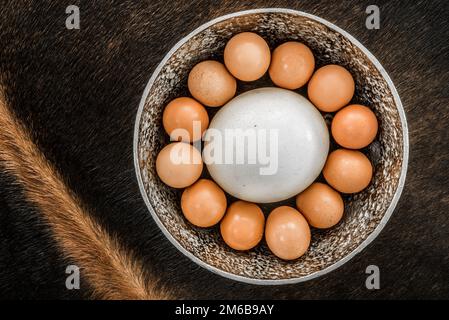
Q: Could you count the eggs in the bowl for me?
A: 13